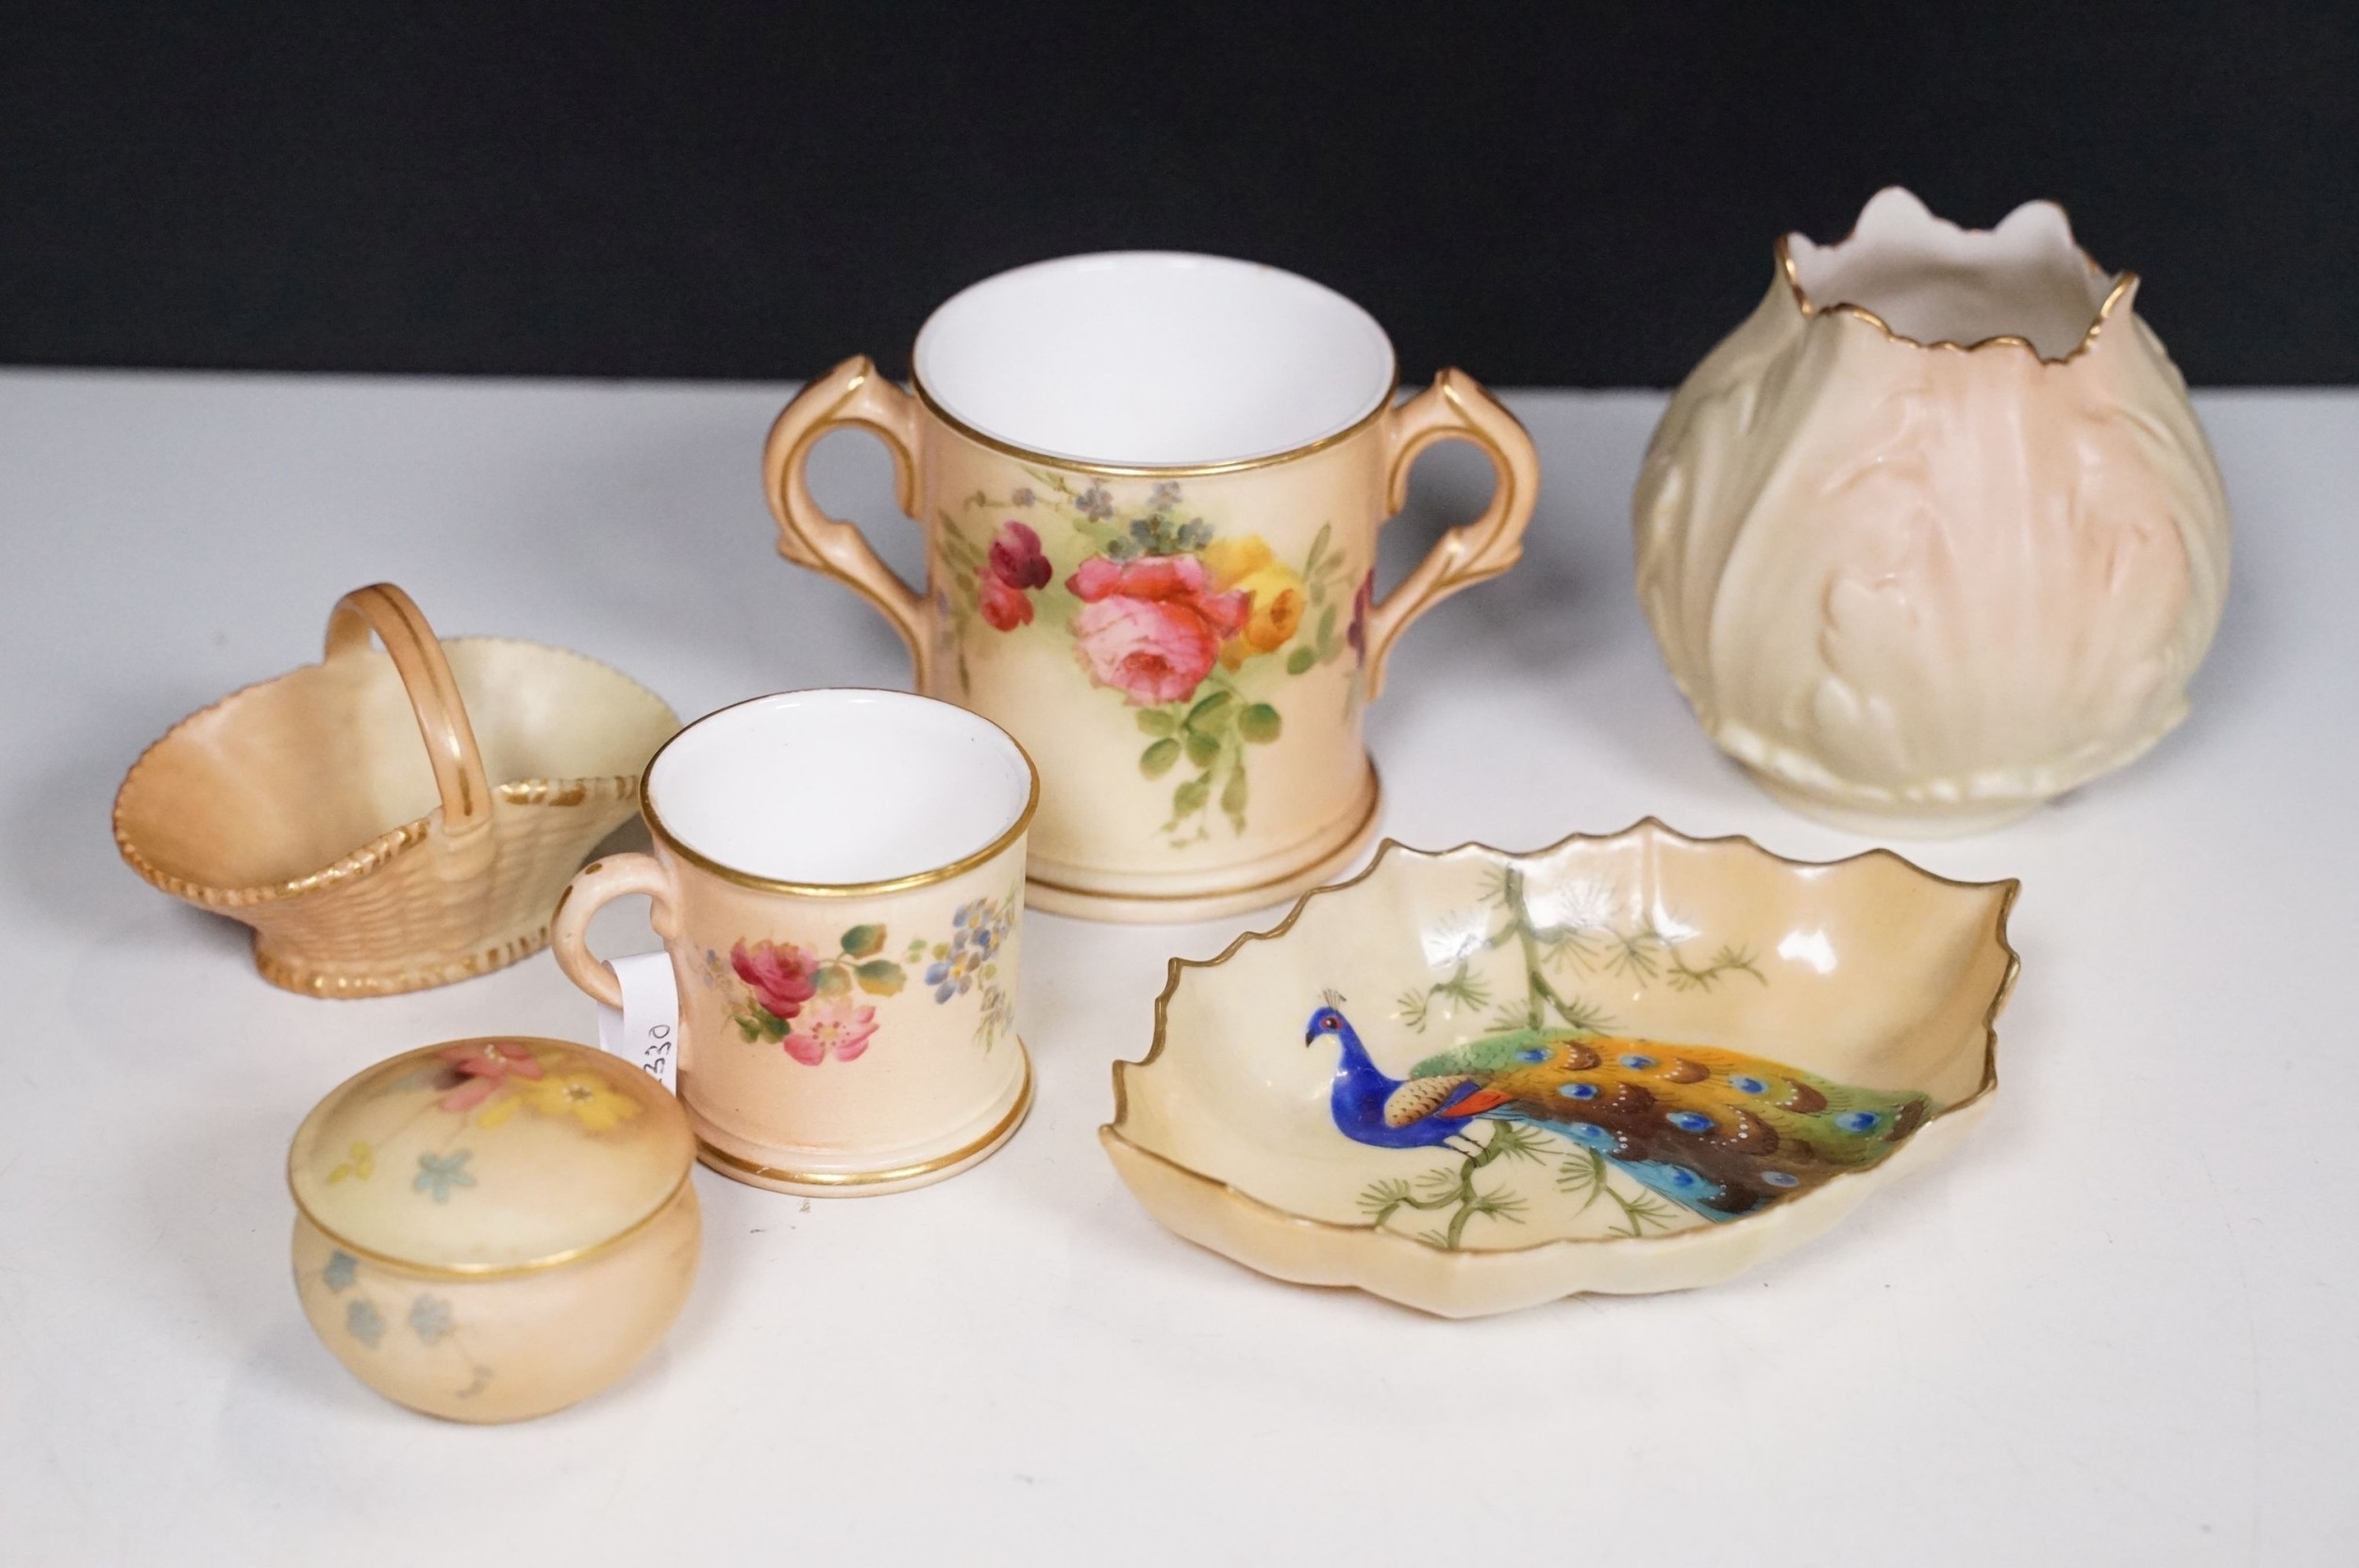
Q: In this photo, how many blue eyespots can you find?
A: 9